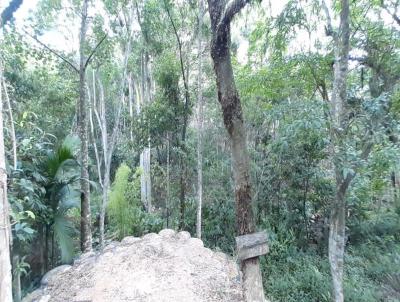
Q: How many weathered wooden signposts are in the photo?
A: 1